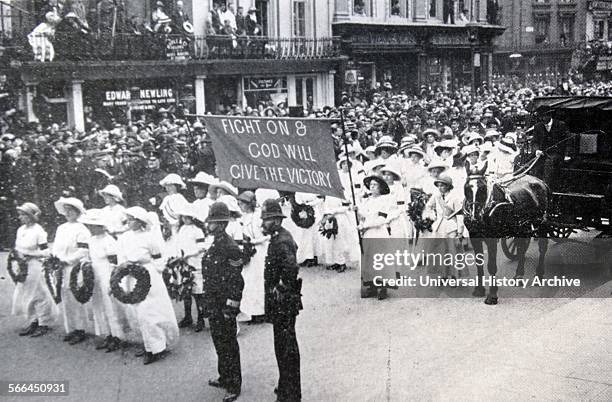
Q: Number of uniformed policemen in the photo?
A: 2